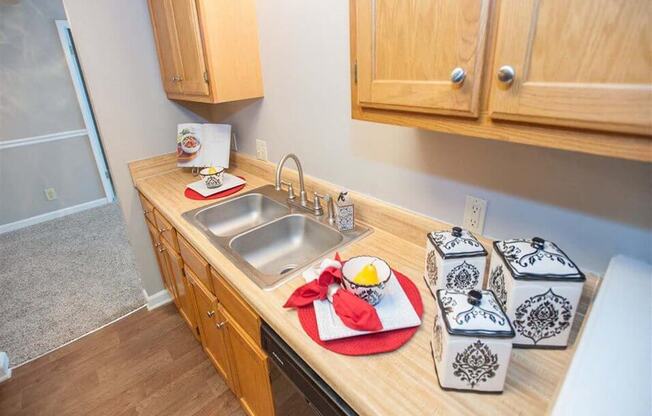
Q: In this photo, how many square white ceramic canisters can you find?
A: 3